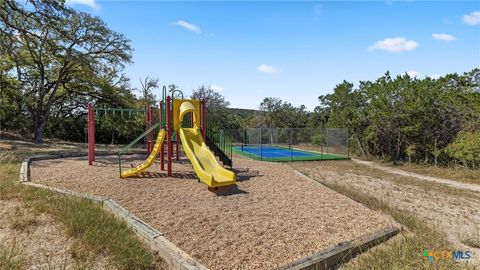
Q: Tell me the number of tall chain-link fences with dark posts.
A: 1